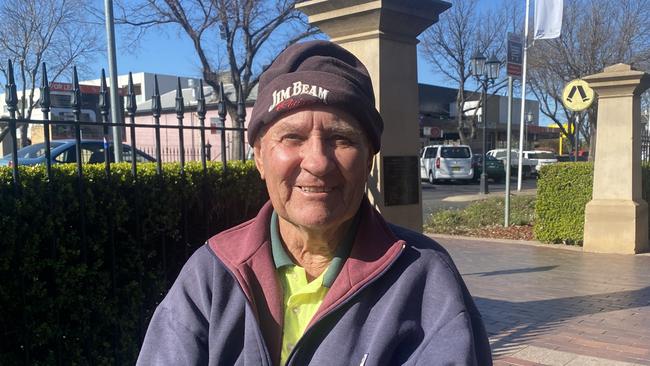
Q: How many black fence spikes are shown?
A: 10